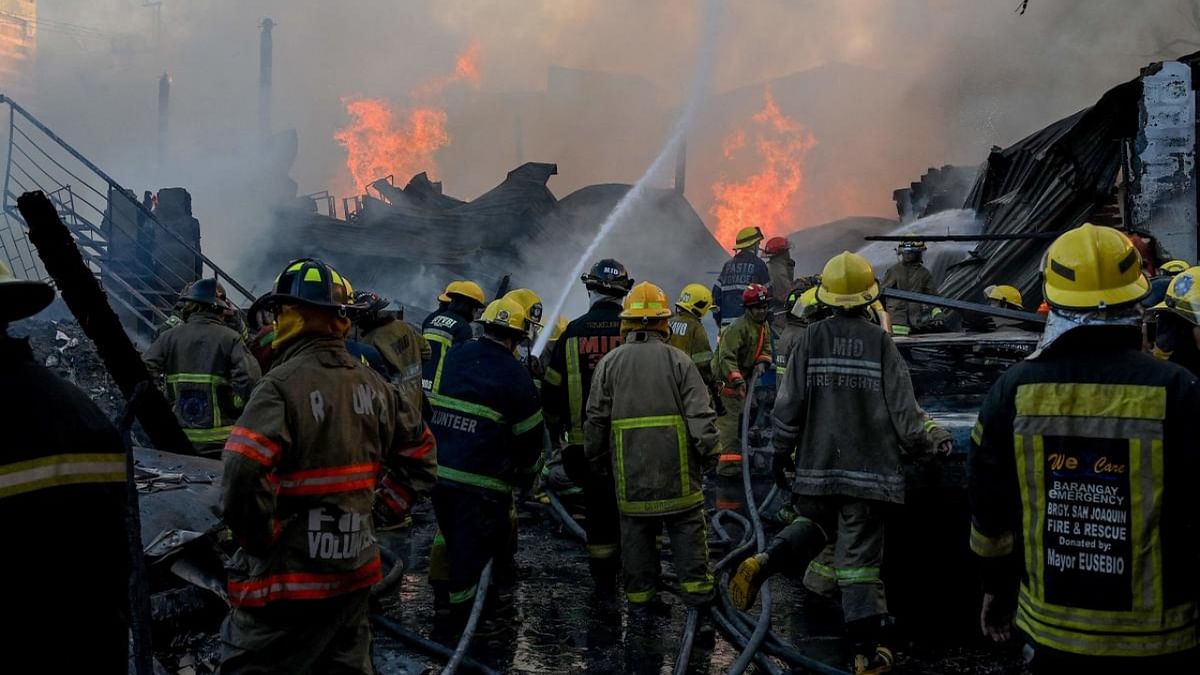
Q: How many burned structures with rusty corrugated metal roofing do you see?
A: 2